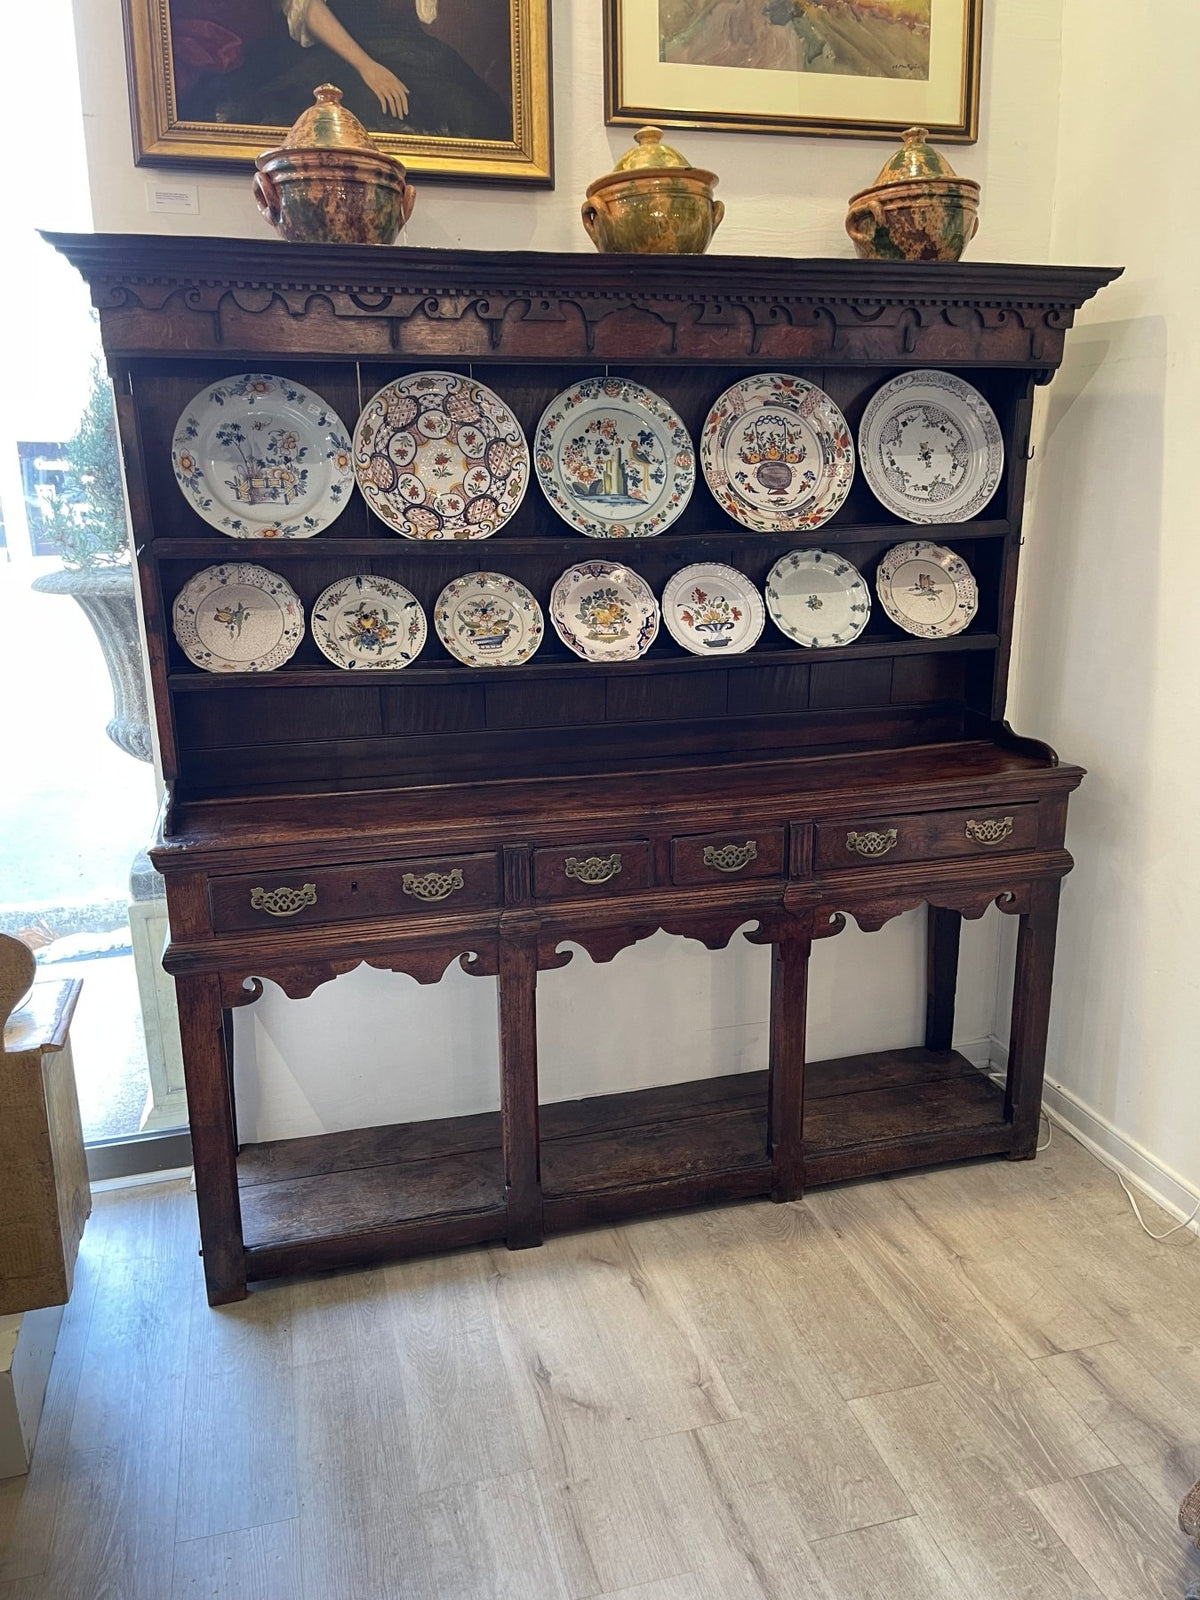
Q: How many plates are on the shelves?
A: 12